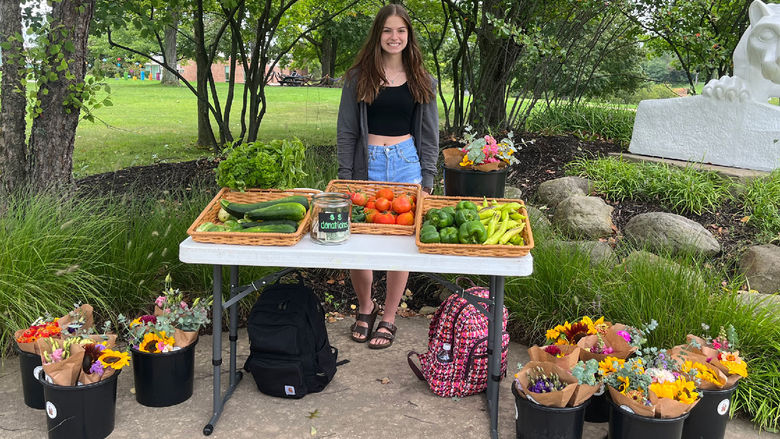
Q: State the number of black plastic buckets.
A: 8